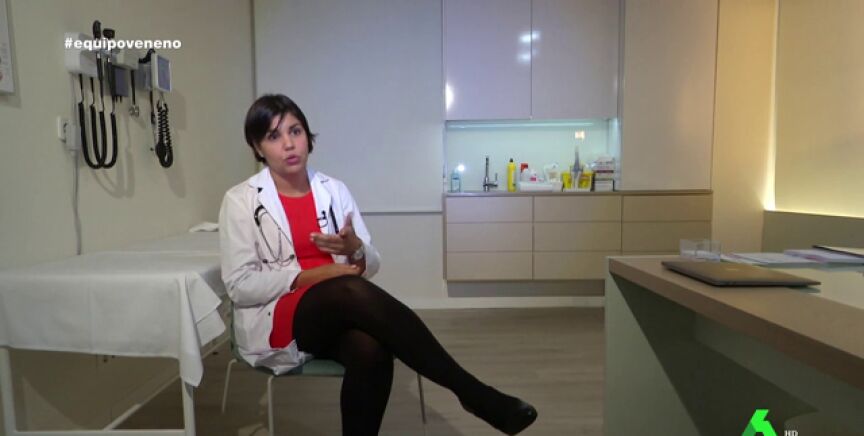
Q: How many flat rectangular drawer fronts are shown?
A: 9